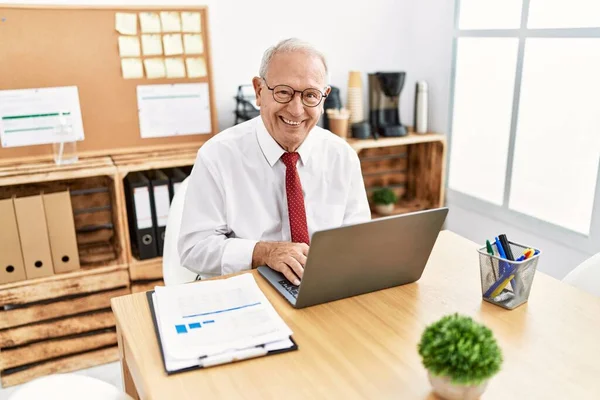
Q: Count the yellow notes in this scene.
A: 12